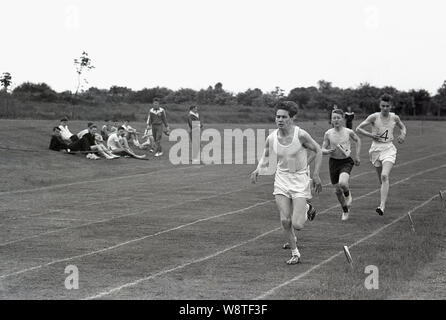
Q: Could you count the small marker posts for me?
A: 3